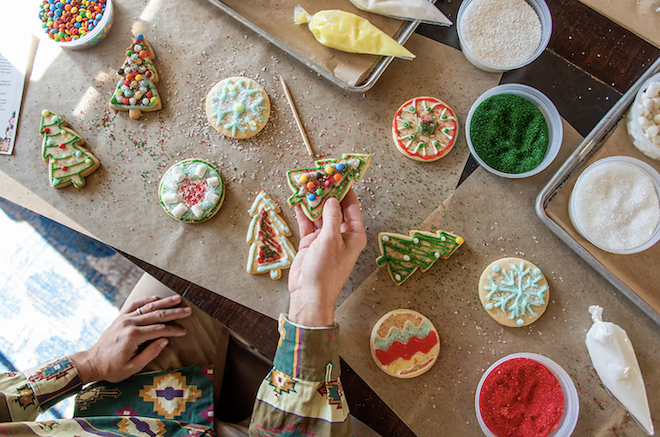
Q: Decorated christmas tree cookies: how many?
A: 5